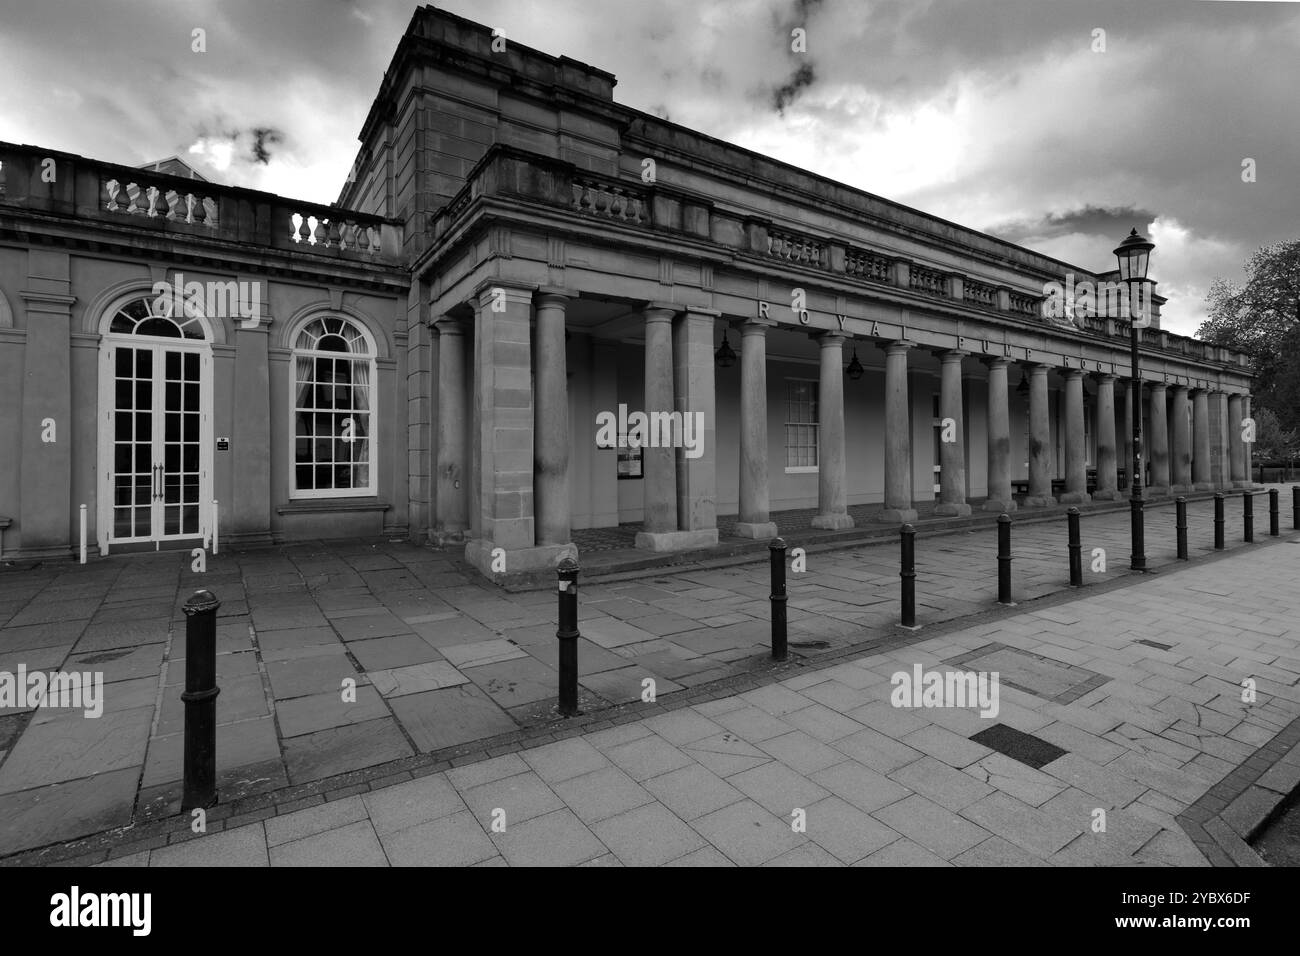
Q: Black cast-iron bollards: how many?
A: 11